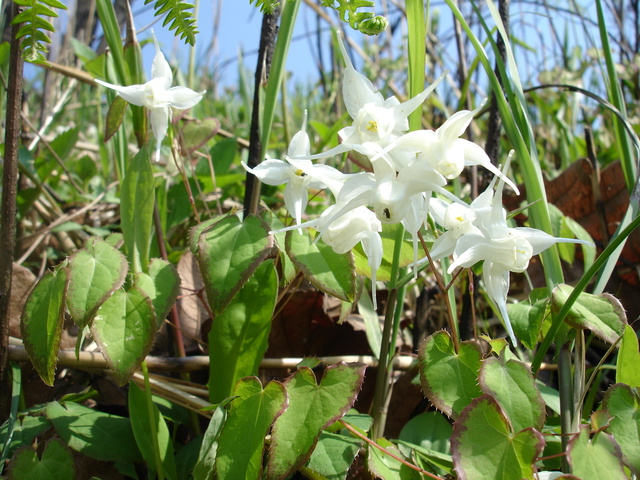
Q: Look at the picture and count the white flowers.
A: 8